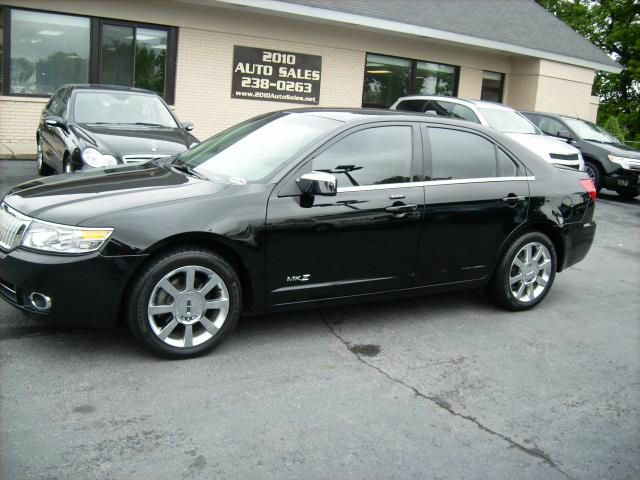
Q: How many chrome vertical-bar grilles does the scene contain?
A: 1